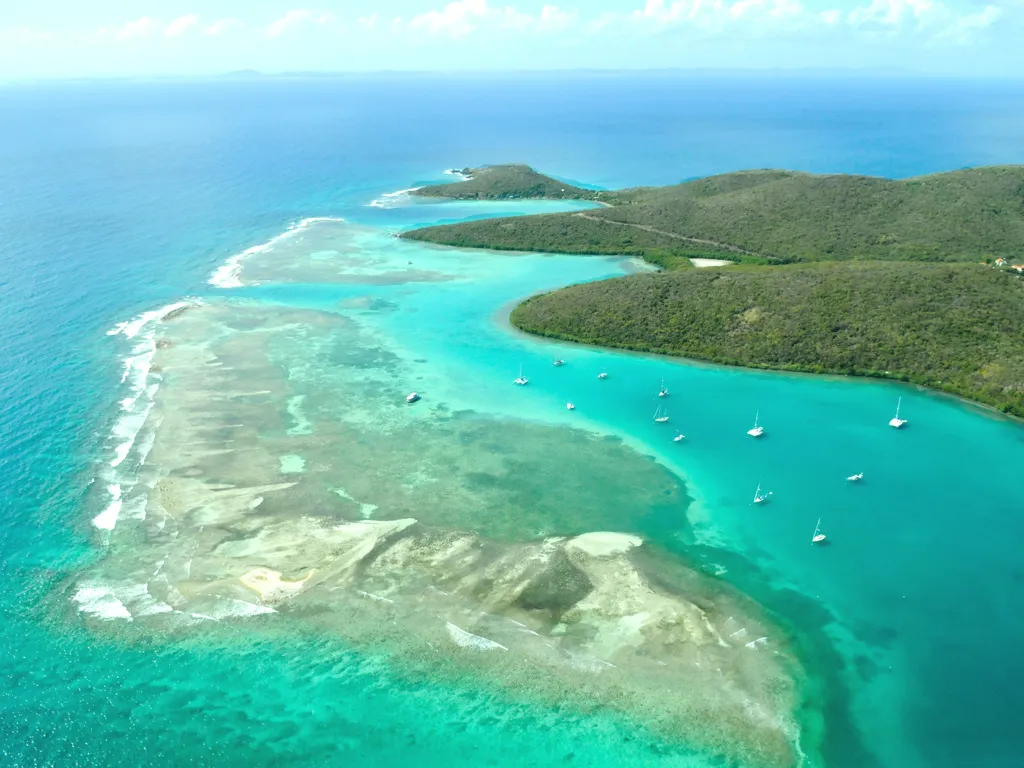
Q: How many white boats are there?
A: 13